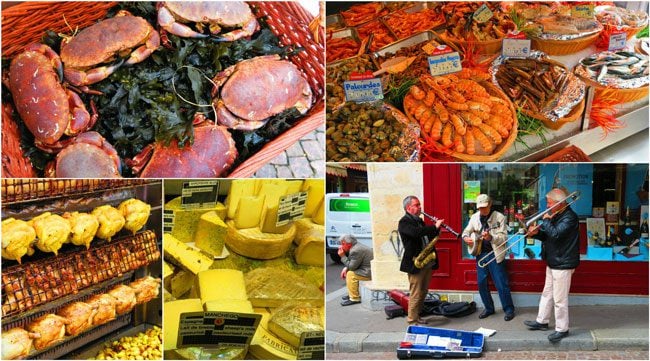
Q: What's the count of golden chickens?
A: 11